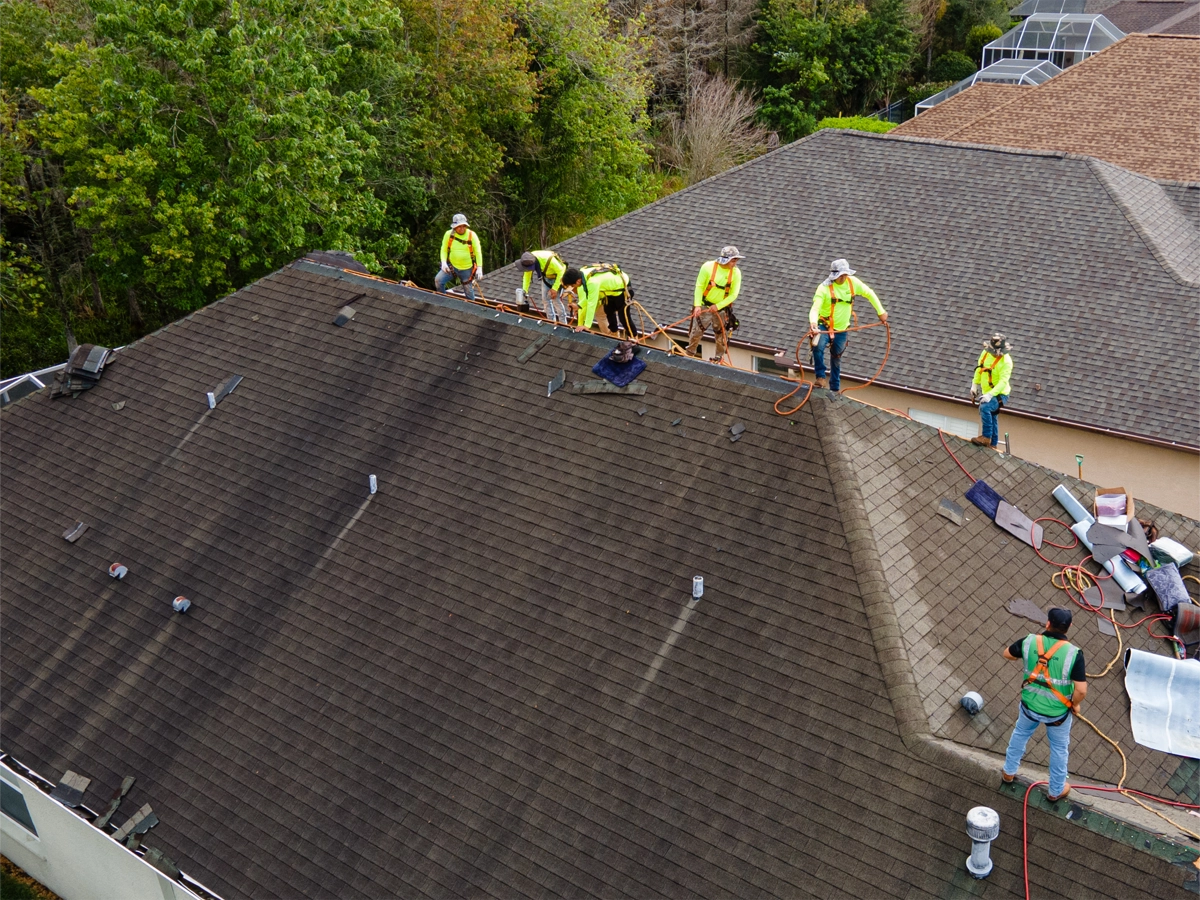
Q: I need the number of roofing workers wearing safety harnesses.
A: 7